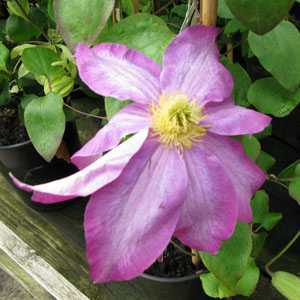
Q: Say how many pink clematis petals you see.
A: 8